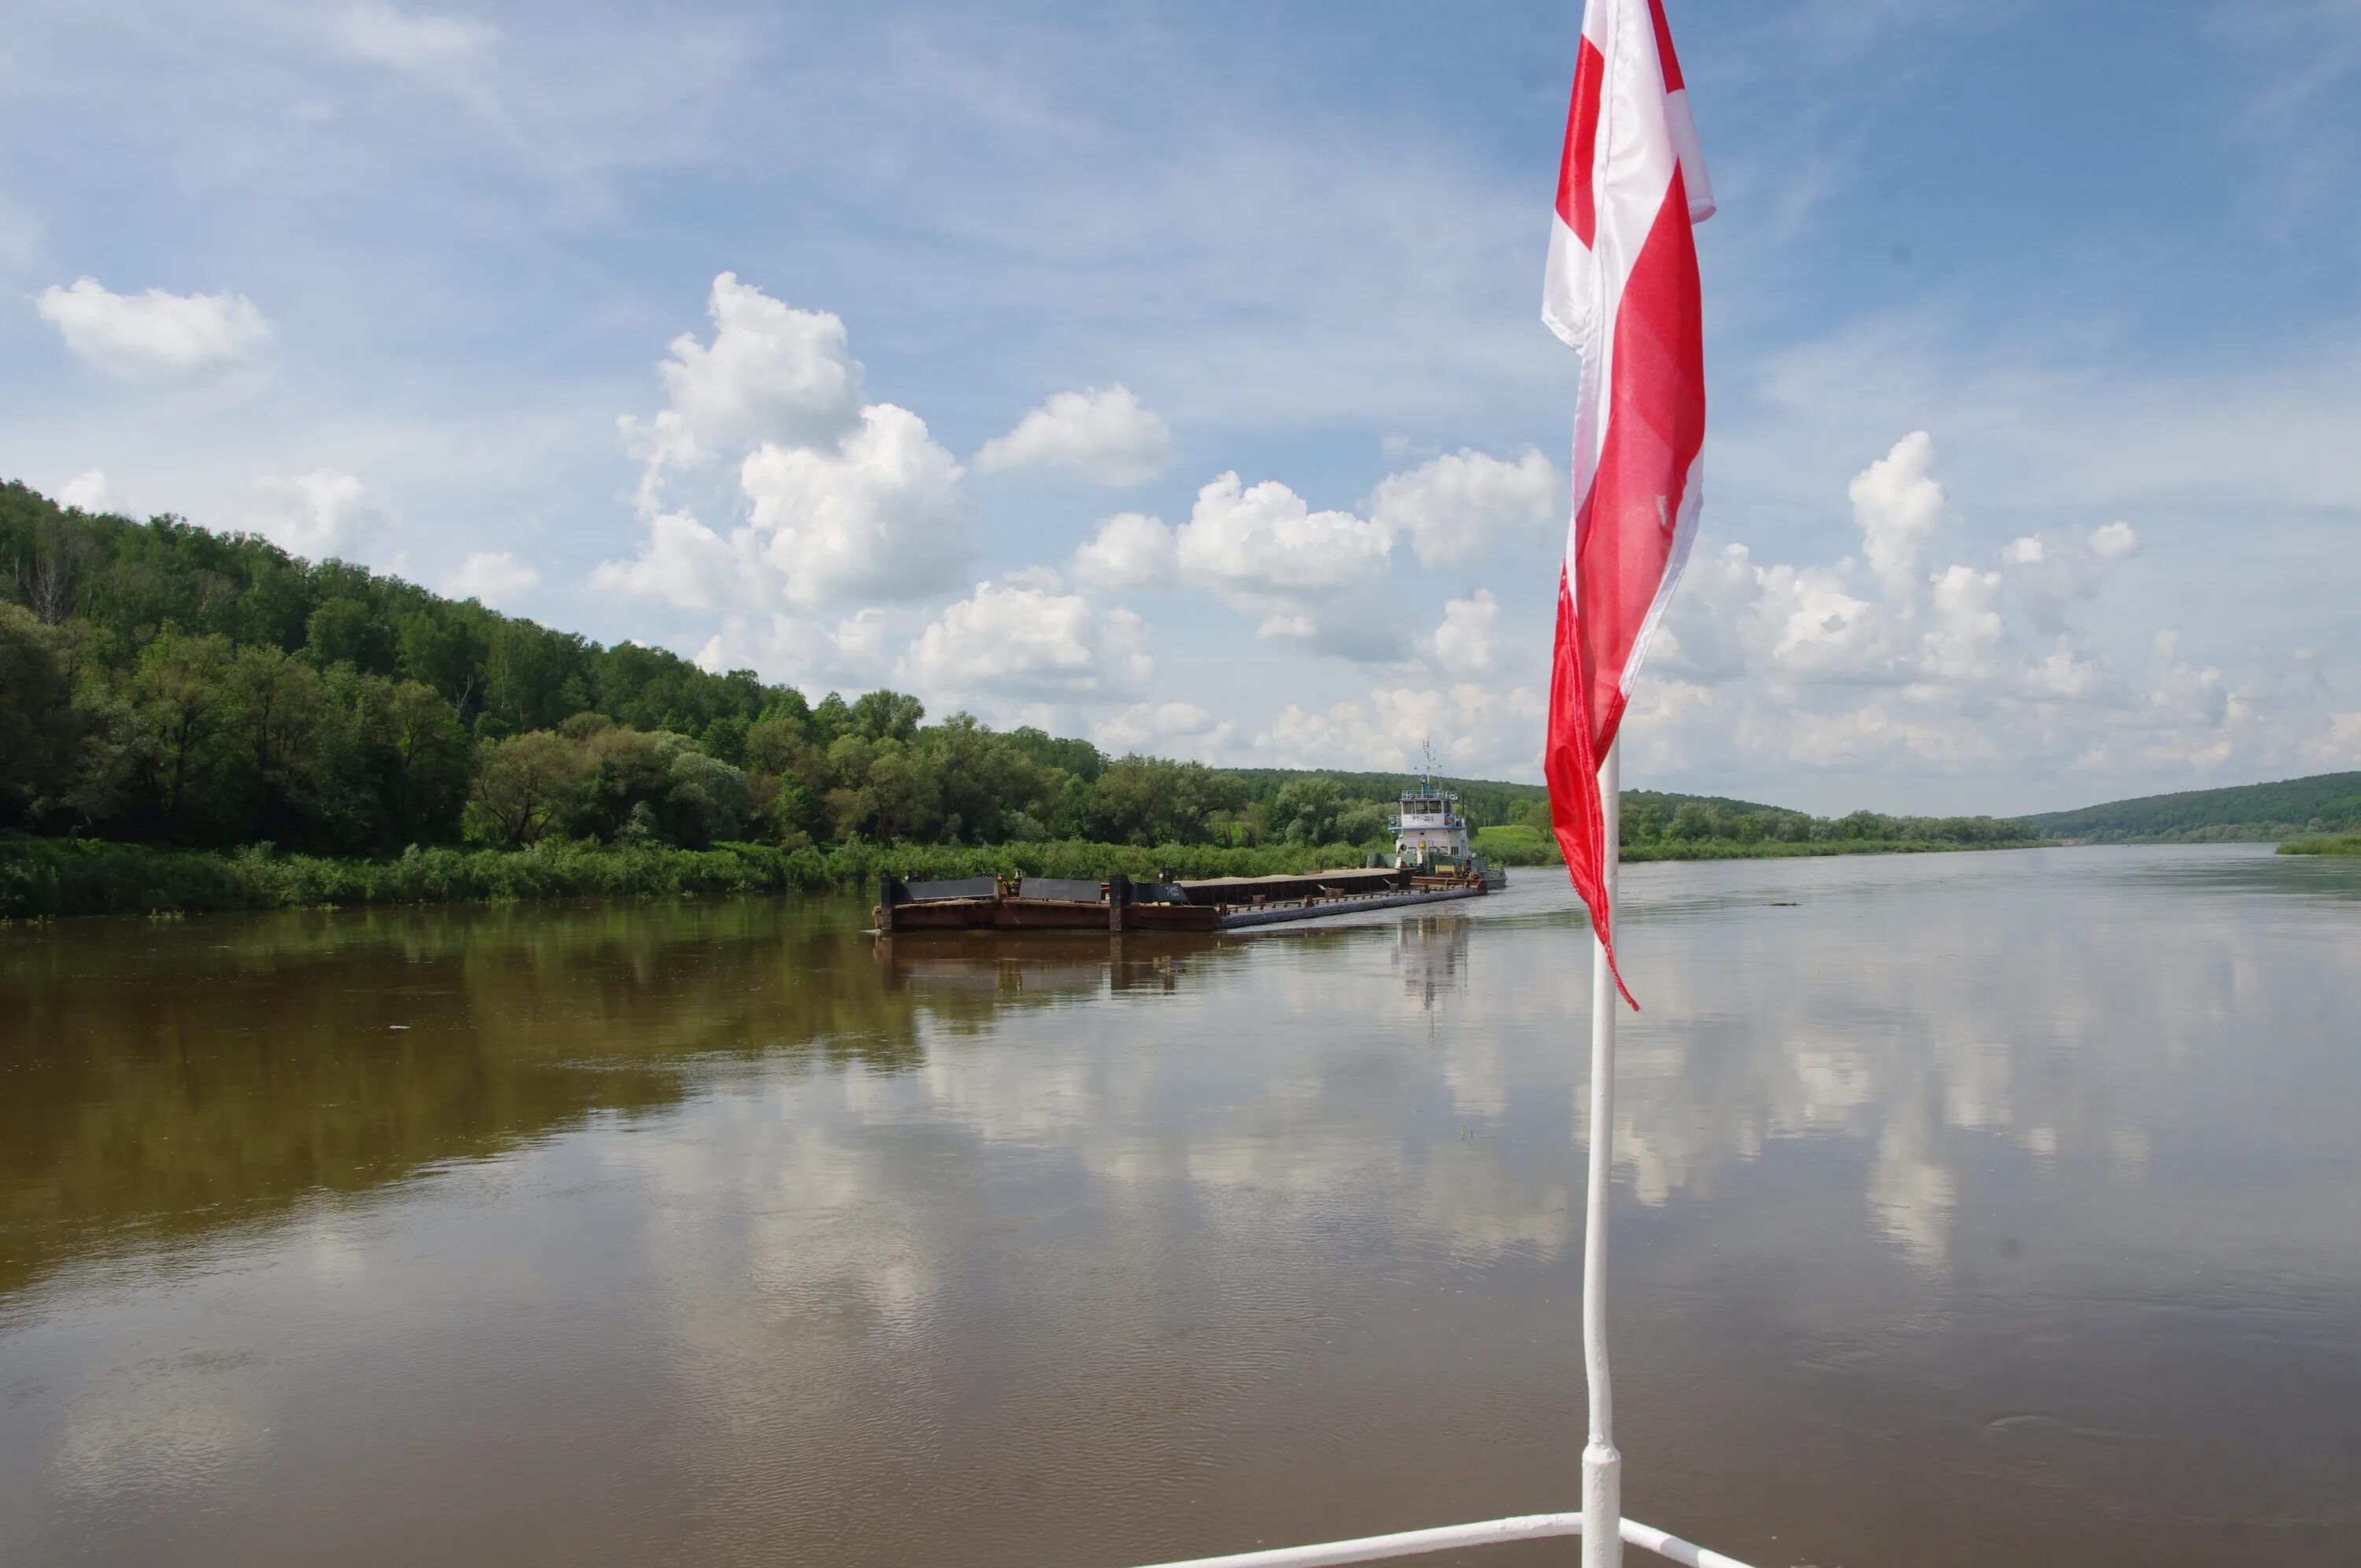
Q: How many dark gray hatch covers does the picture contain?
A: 2